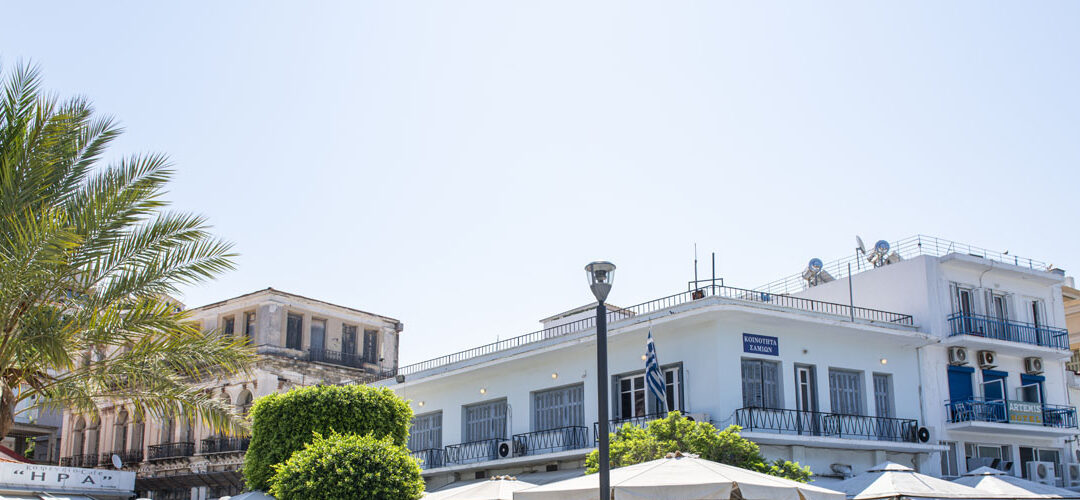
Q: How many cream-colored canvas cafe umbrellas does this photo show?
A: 4